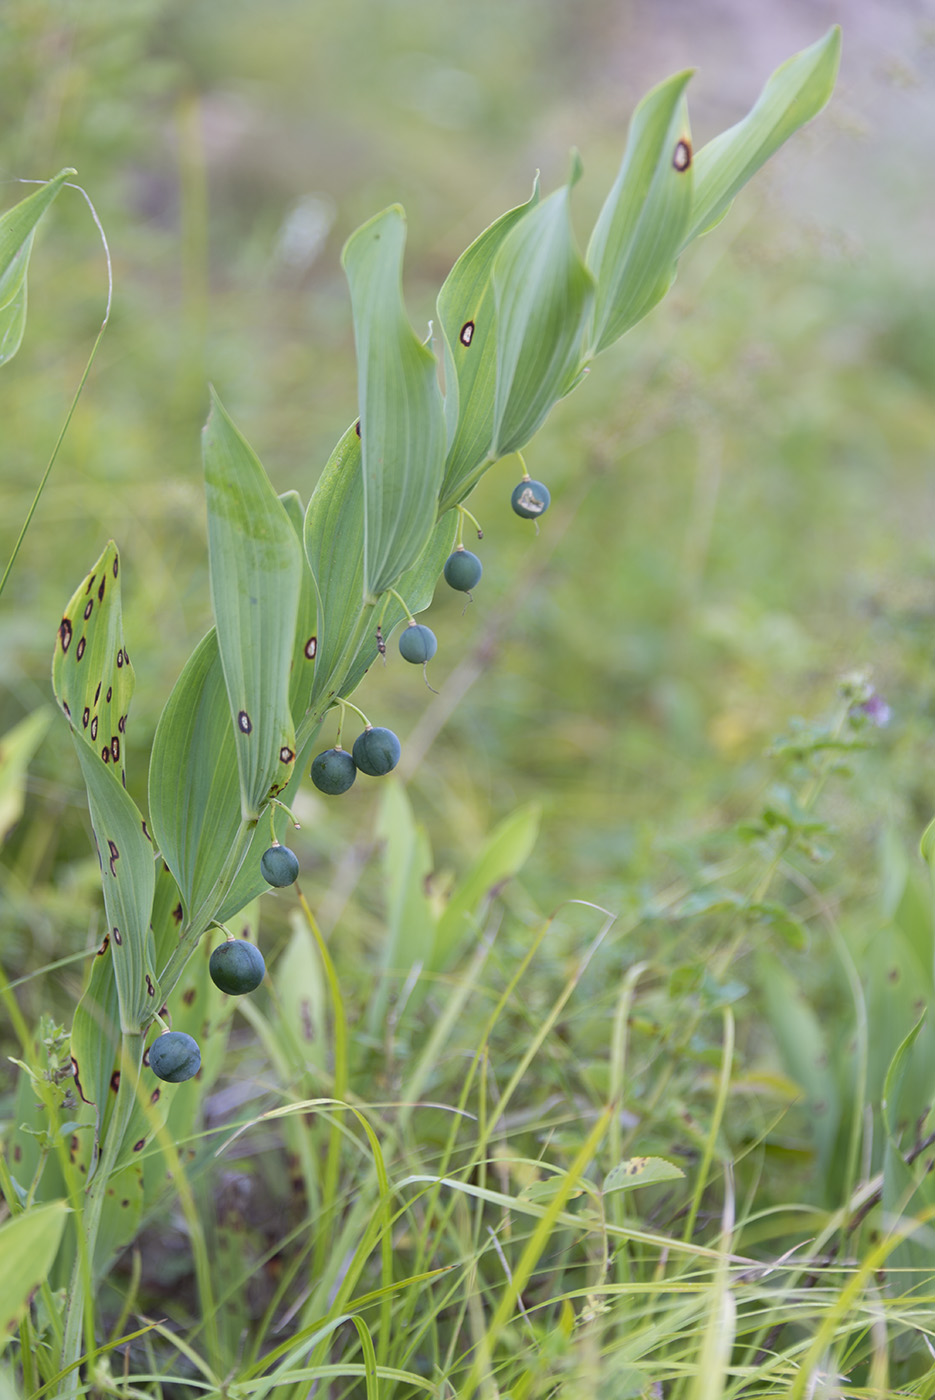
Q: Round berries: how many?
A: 8